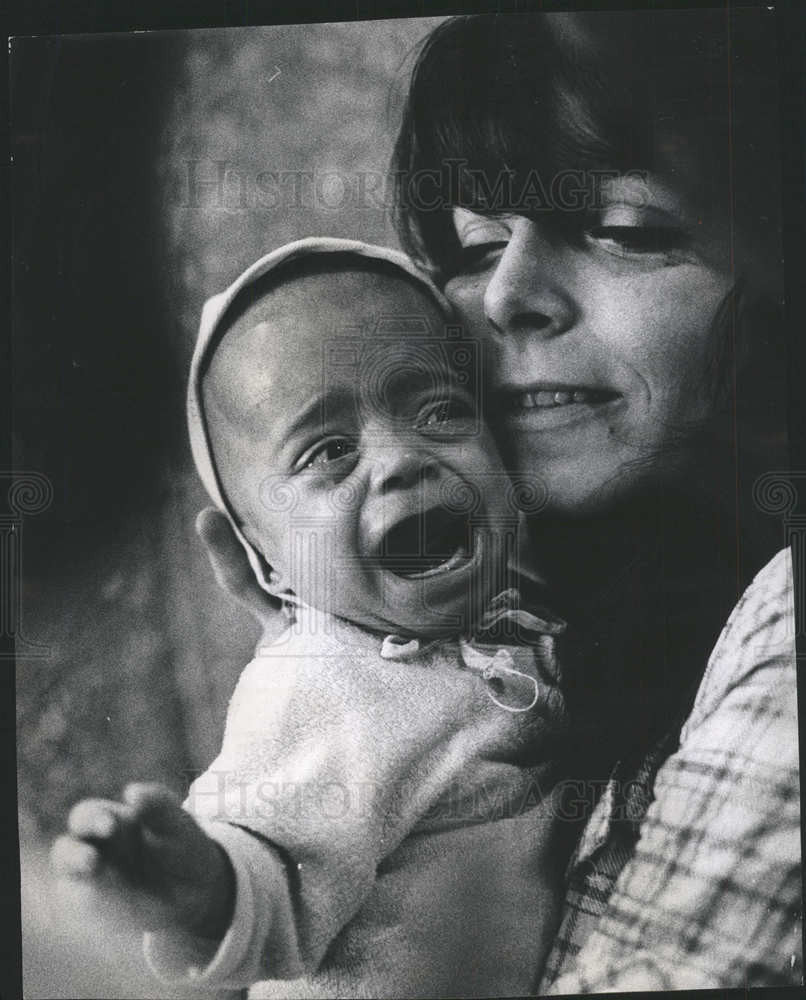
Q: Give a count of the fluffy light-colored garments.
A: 1